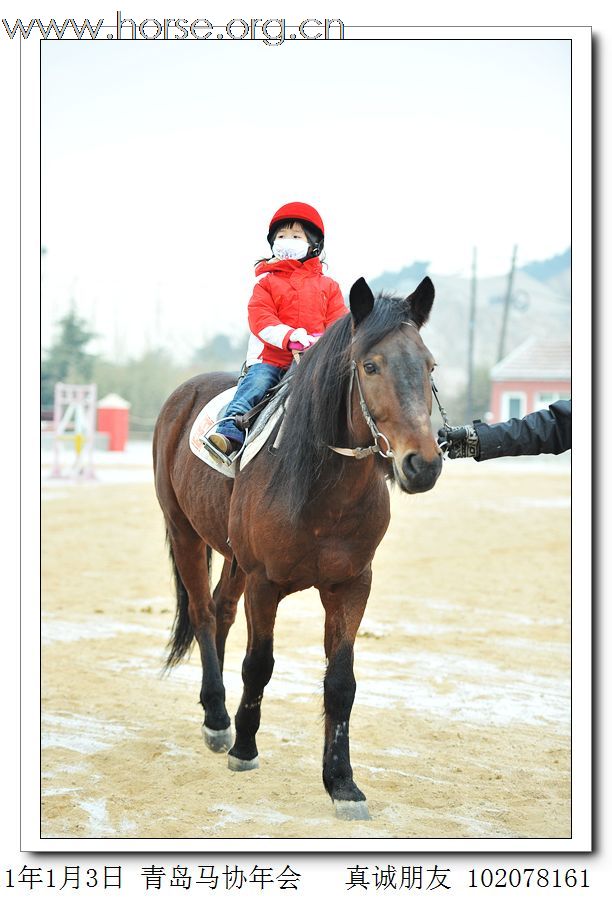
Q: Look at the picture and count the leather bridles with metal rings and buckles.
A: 1